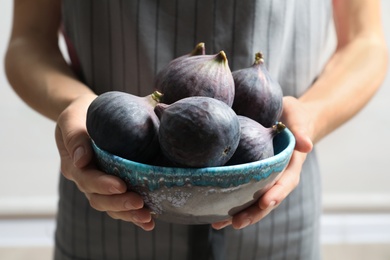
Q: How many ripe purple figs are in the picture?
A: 6